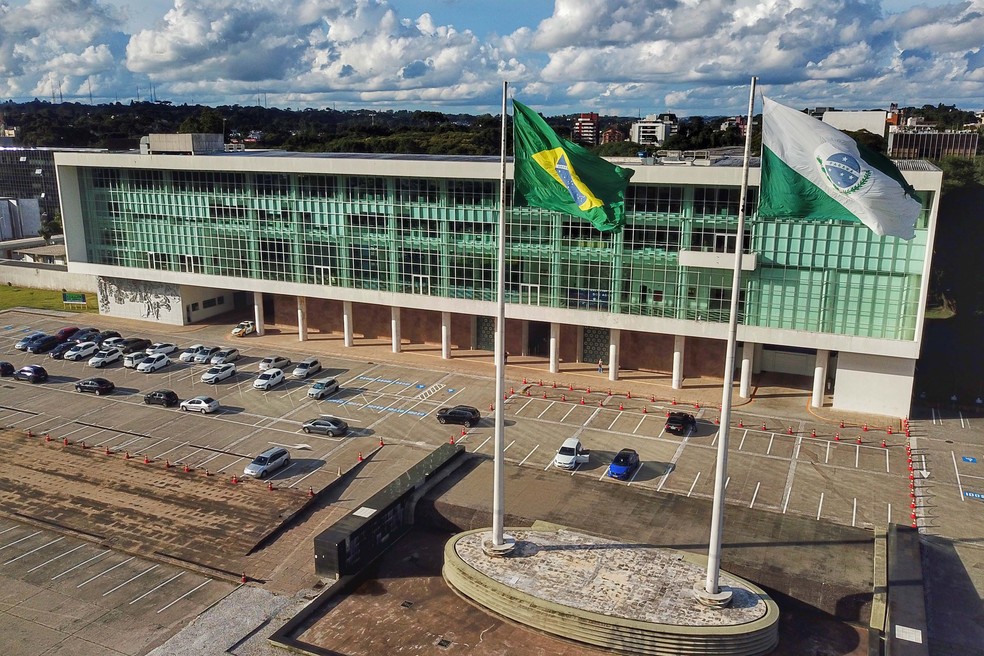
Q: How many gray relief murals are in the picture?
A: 1